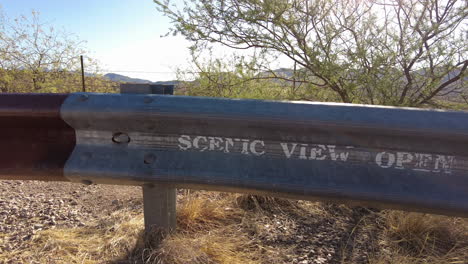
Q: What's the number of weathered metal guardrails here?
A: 1